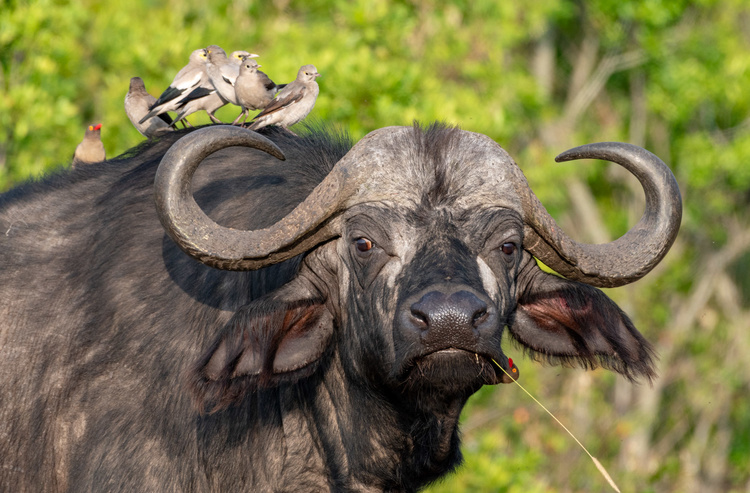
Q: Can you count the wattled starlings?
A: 6